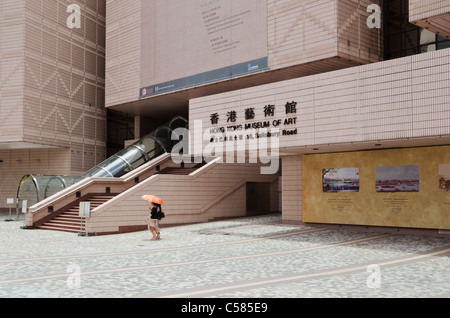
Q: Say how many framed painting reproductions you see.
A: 3